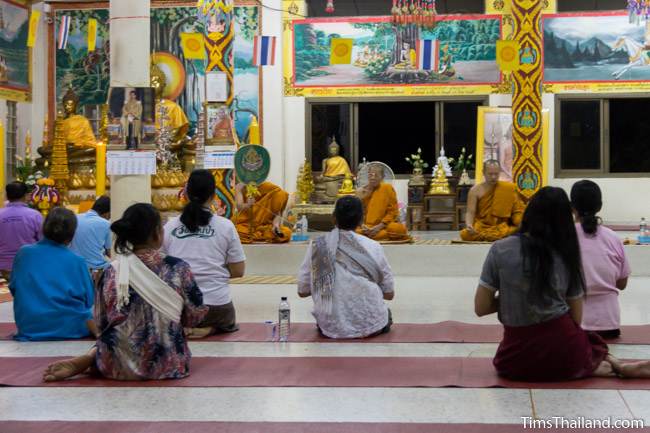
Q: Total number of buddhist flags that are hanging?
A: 5